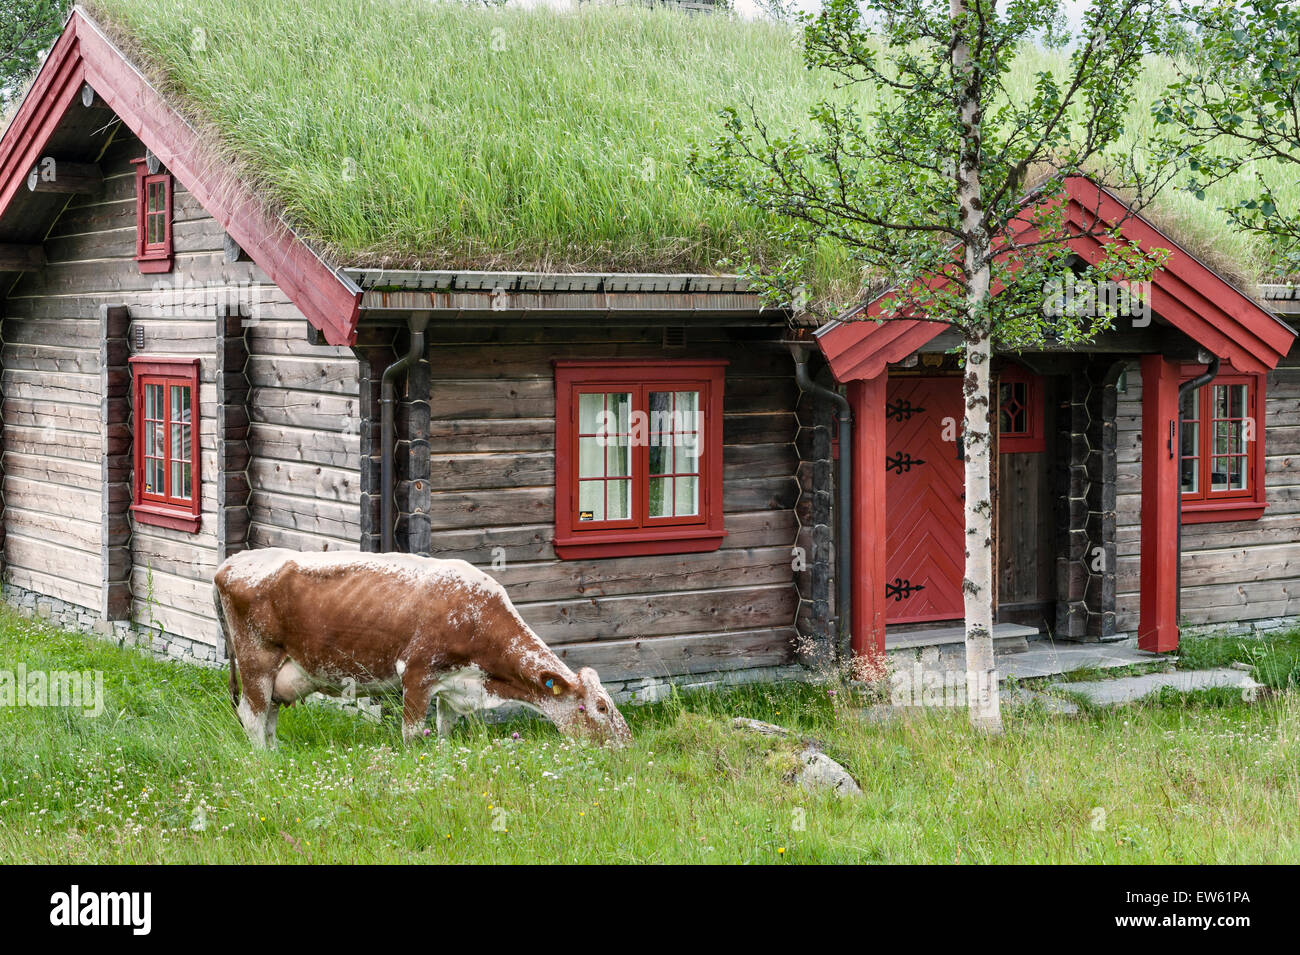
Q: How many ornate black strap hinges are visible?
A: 3